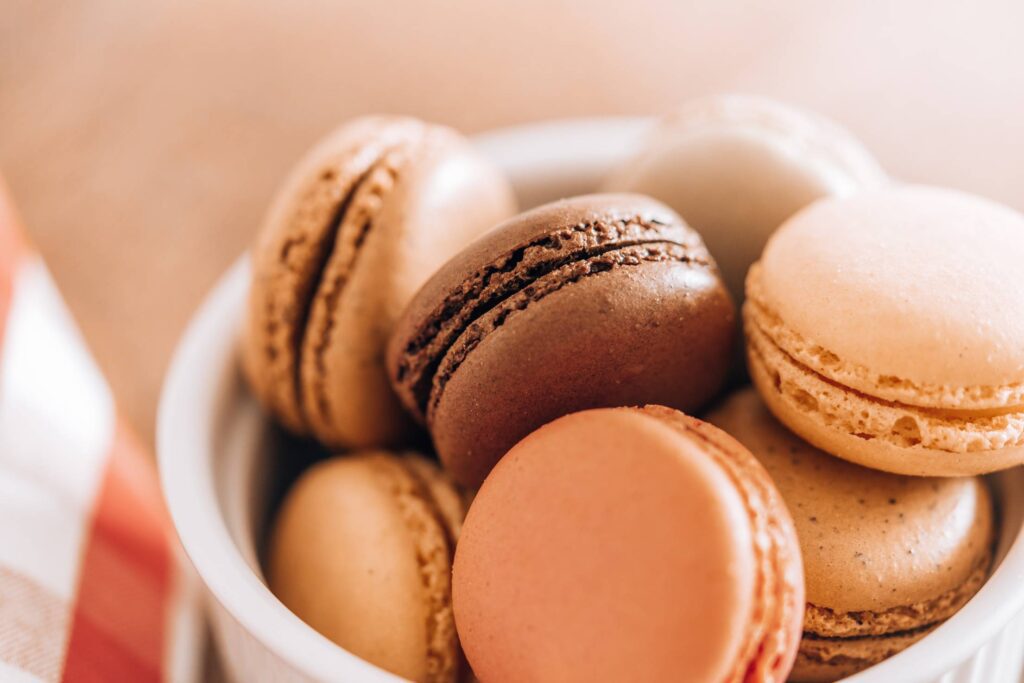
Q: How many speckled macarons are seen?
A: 1